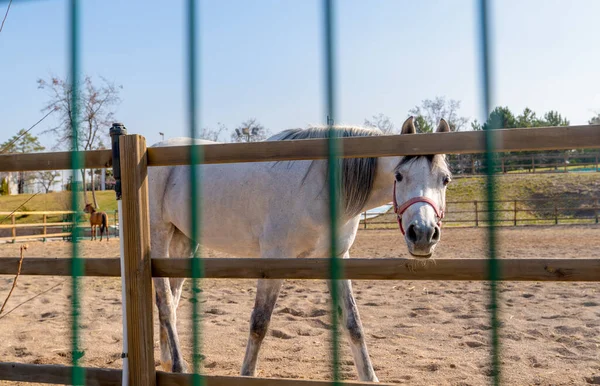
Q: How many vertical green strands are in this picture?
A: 4